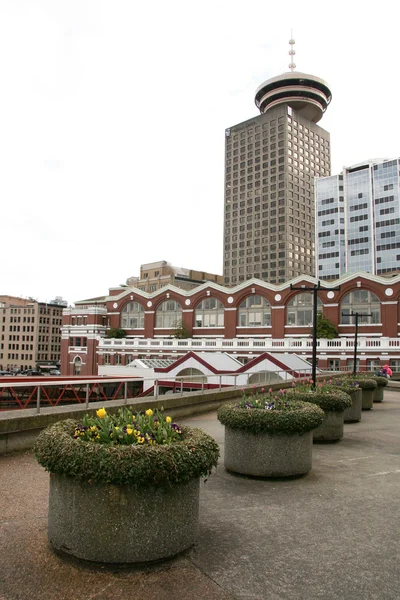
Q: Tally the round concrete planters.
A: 6